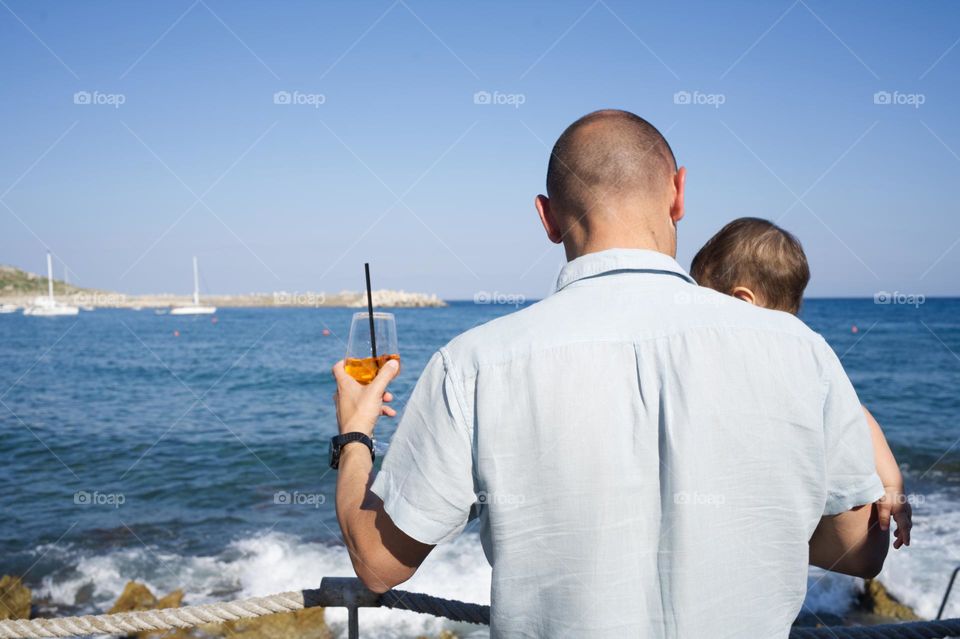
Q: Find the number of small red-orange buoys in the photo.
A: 4